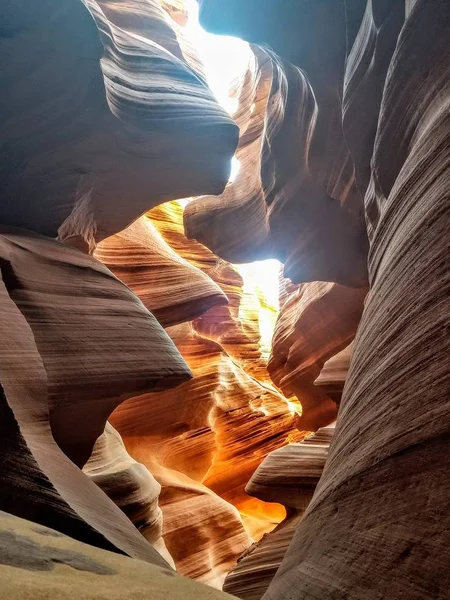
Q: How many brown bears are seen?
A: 0